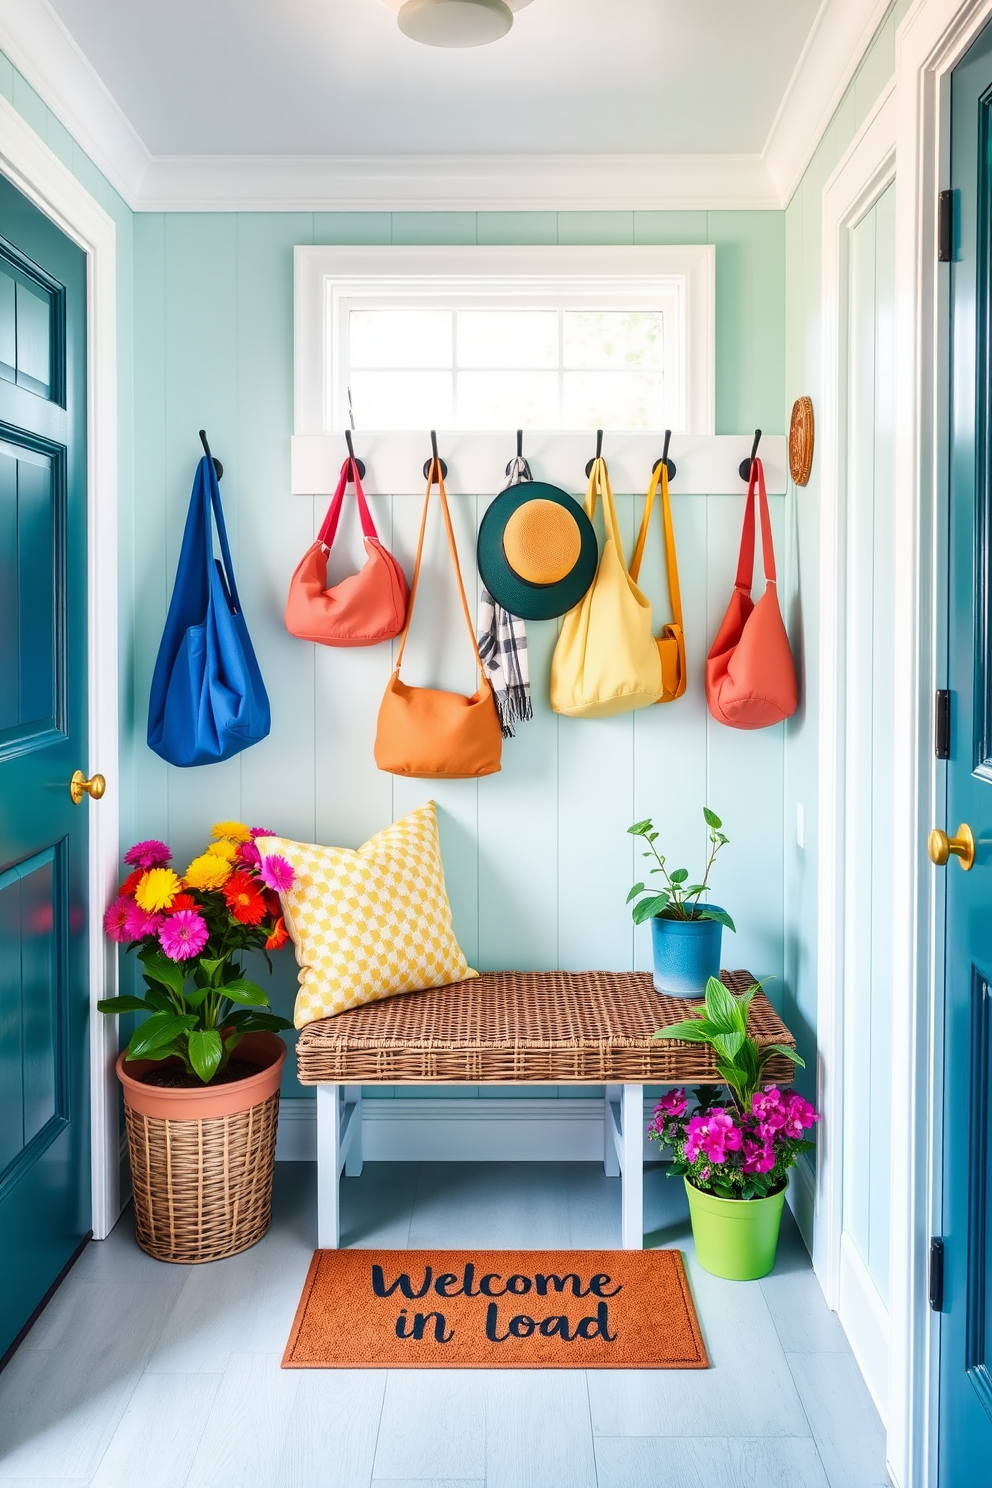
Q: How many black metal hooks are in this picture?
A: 7